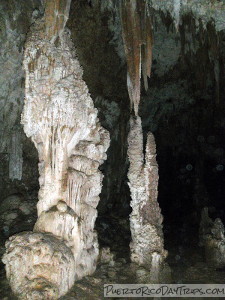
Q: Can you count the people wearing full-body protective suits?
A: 0